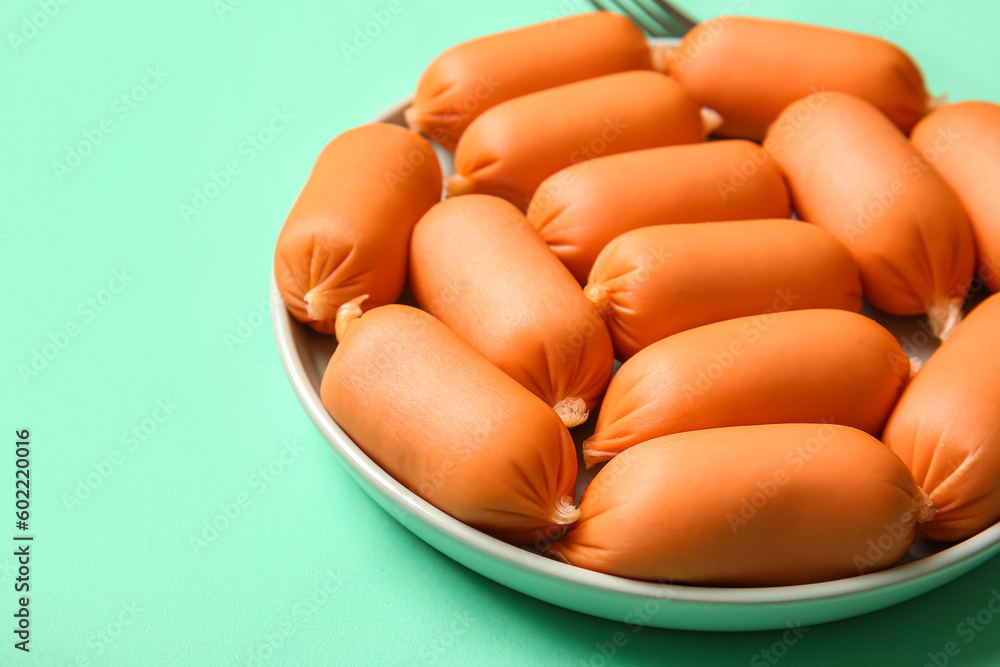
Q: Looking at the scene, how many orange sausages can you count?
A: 13